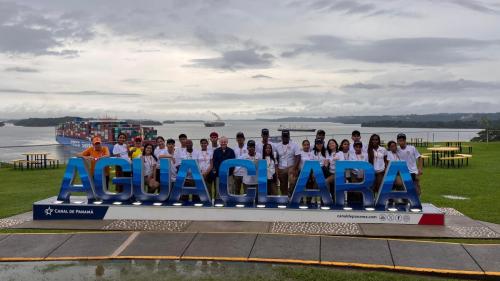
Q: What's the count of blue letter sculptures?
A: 9